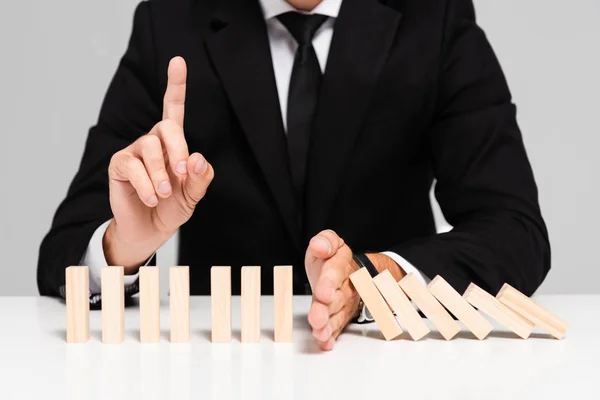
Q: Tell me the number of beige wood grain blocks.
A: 13